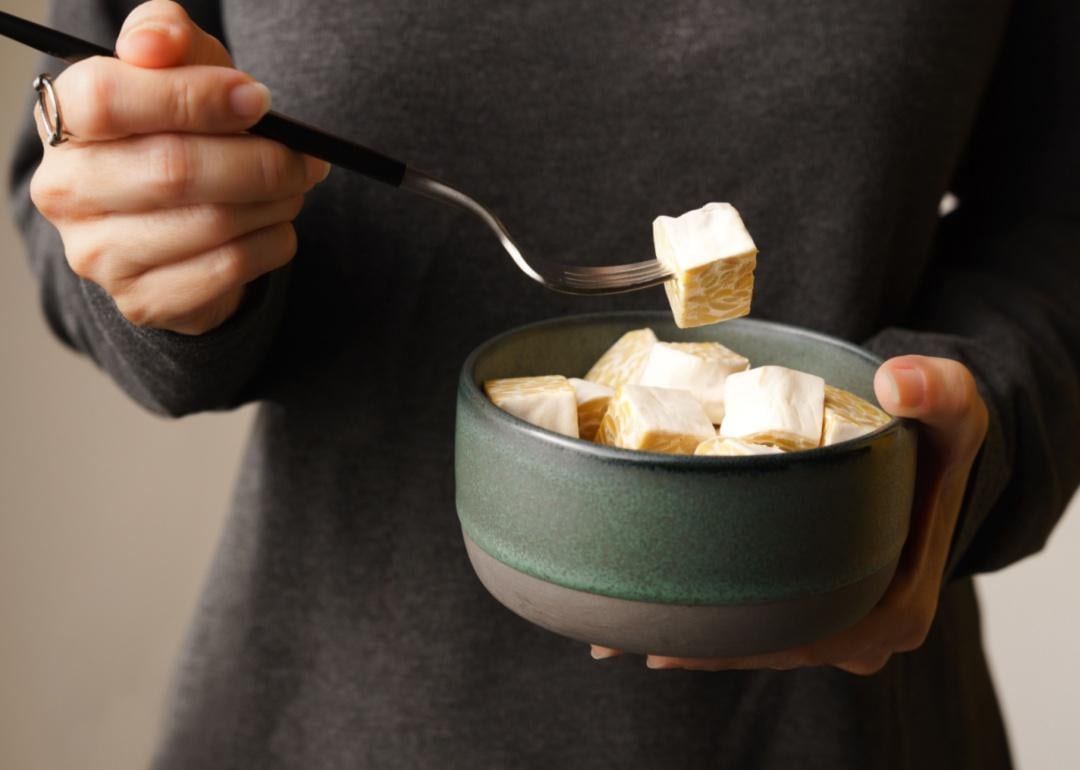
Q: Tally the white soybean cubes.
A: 9